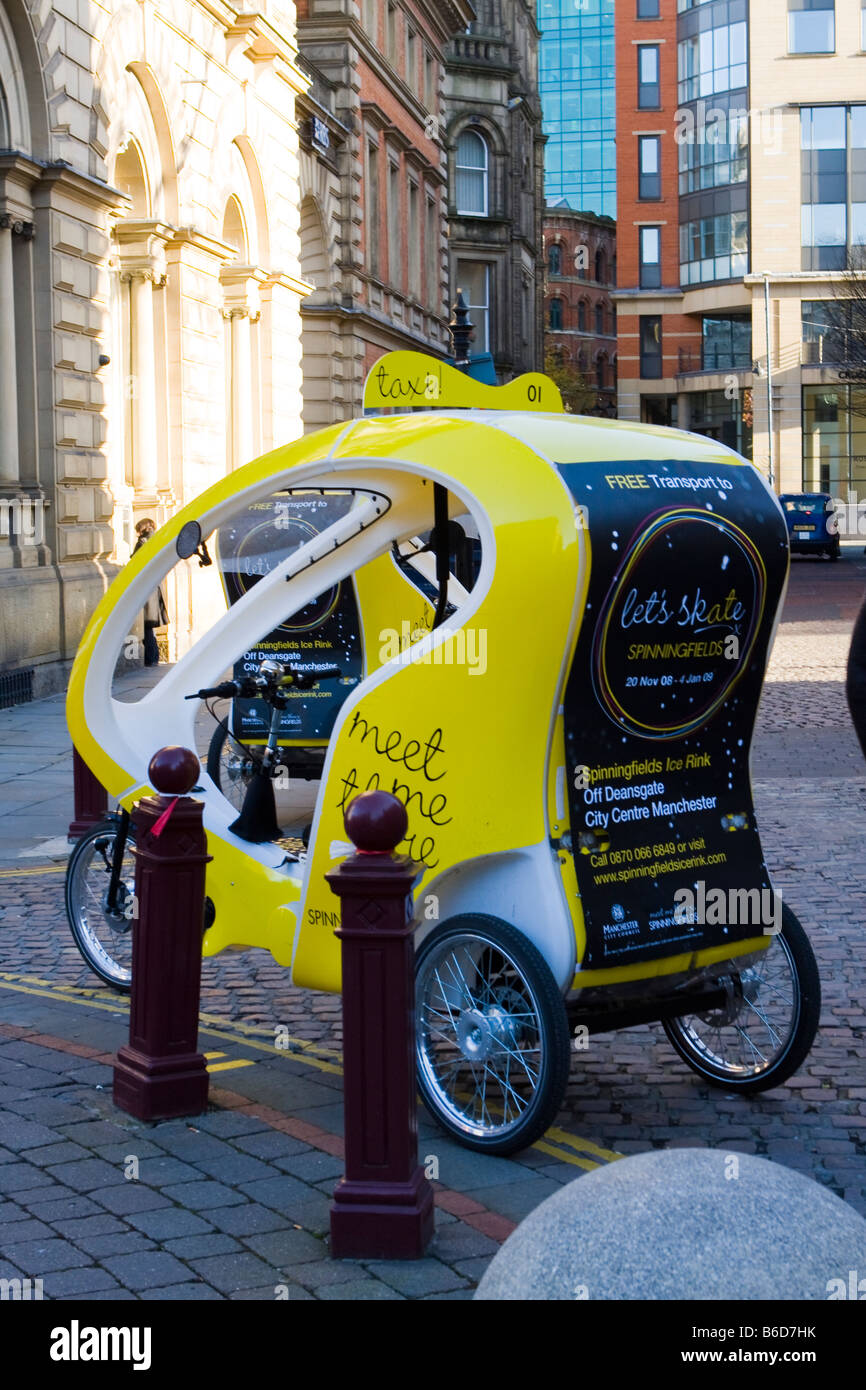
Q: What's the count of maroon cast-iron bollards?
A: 3